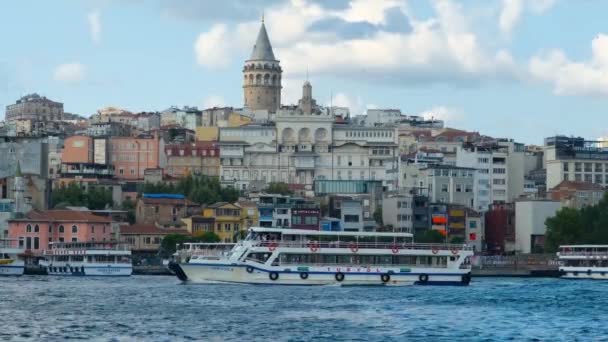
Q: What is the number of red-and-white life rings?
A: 6